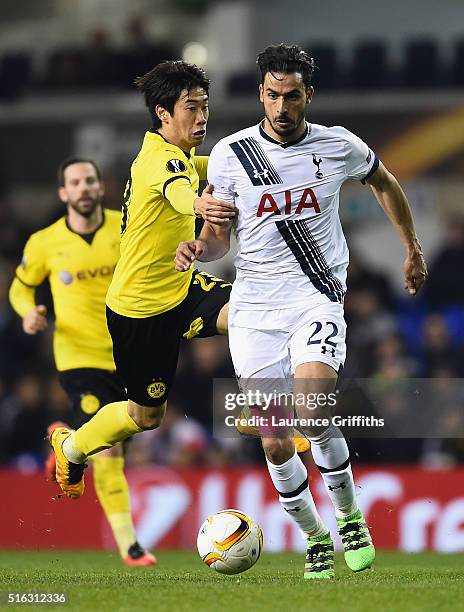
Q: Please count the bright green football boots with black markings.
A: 2